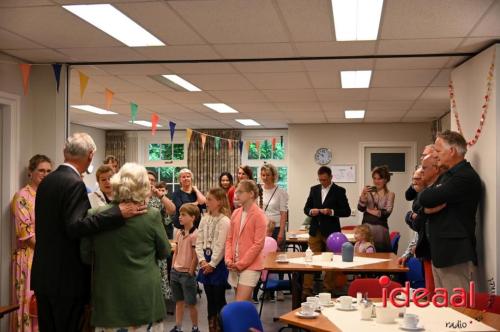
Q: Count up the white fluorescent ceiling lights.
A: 9